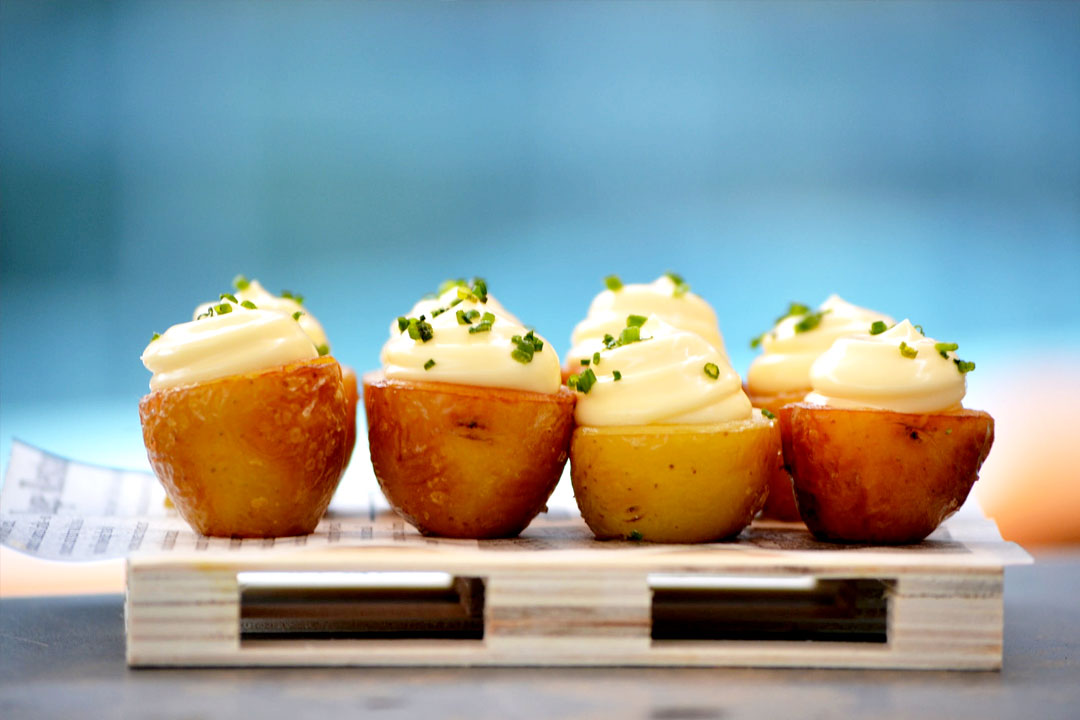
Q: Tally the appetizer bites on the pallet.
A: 8